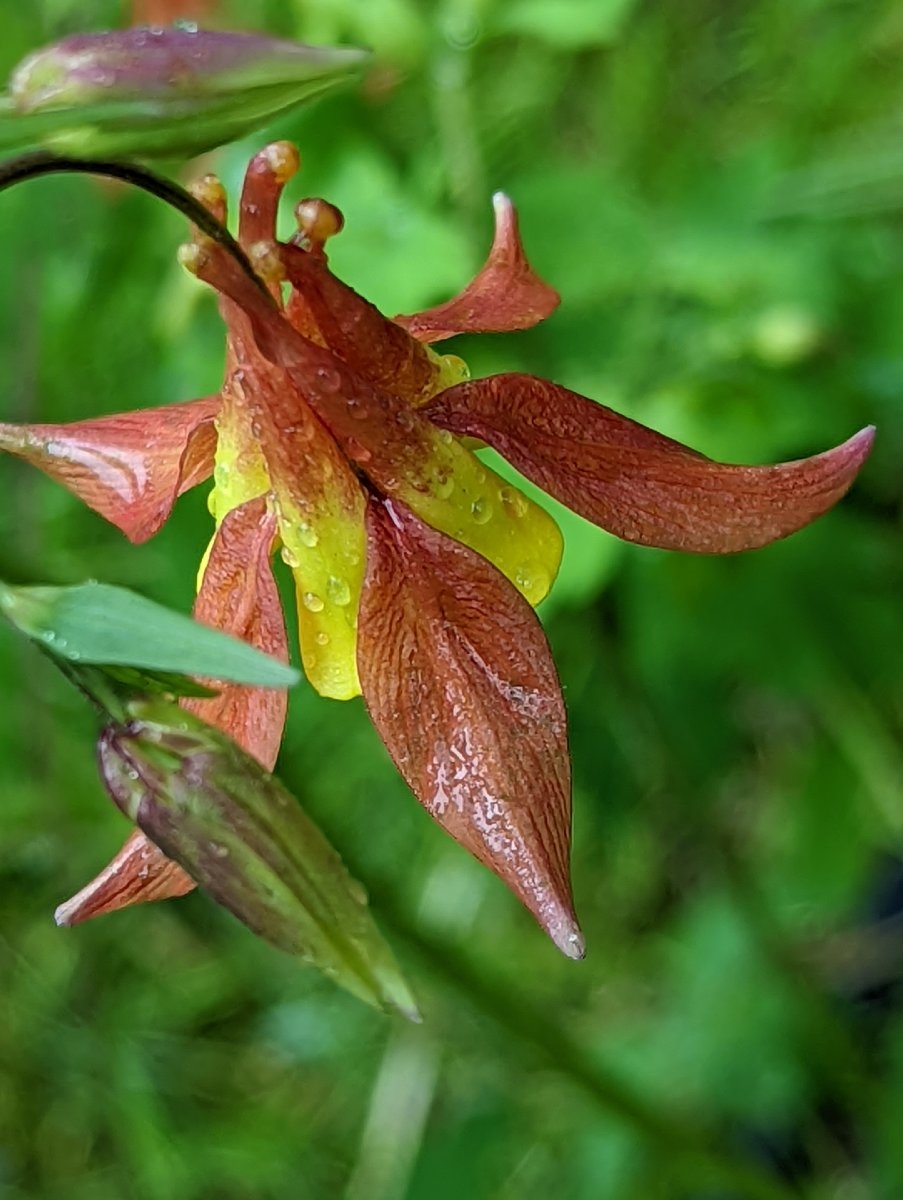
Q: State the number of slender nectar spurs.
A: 5